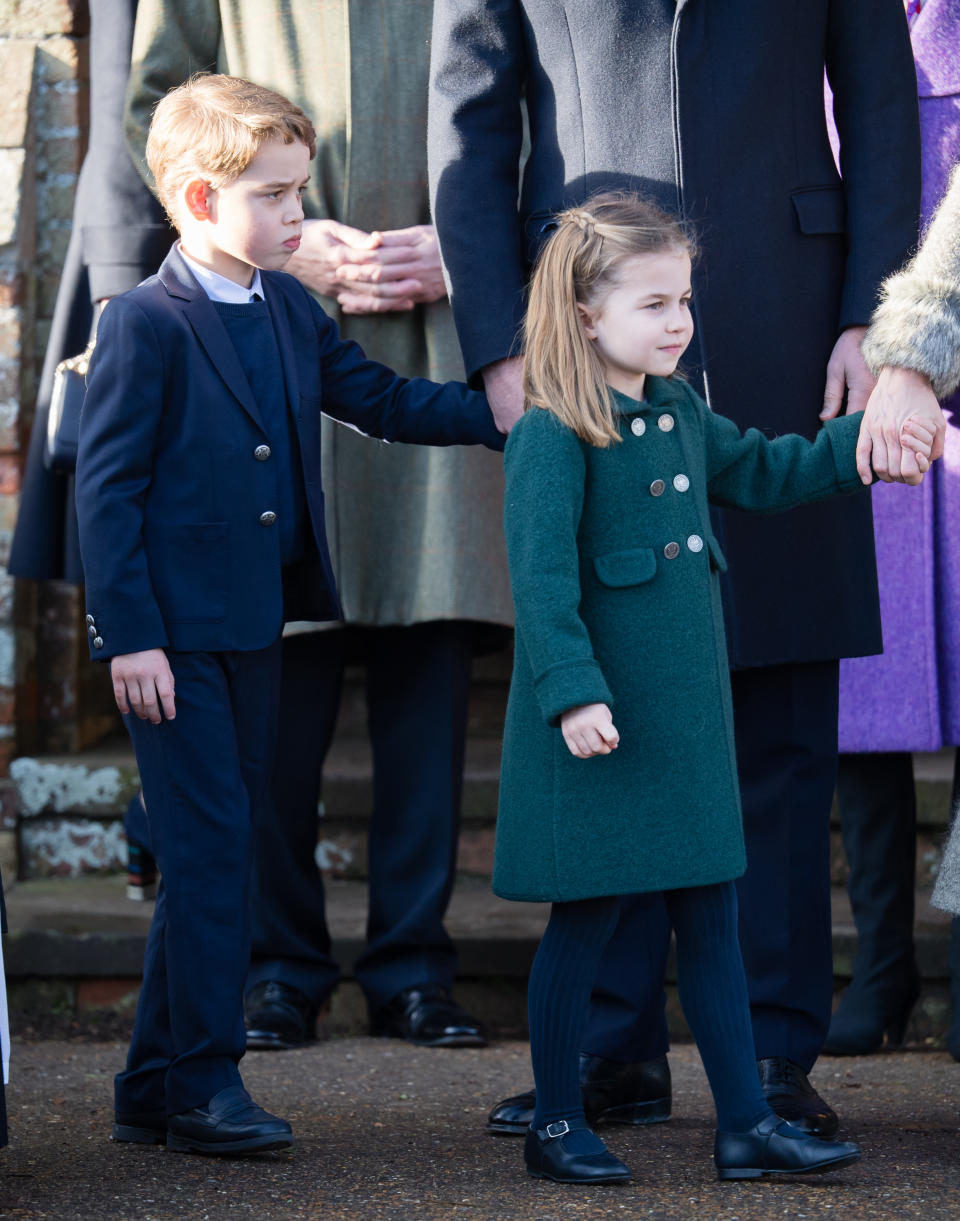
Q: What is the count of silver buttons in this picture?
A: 11